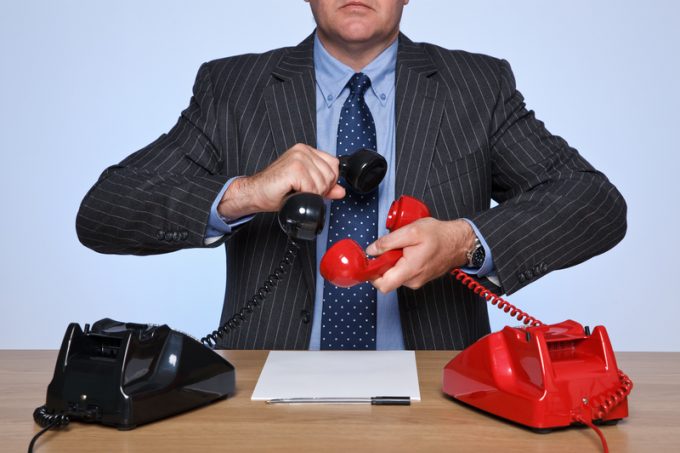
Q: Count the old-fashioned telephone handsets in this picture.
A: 2